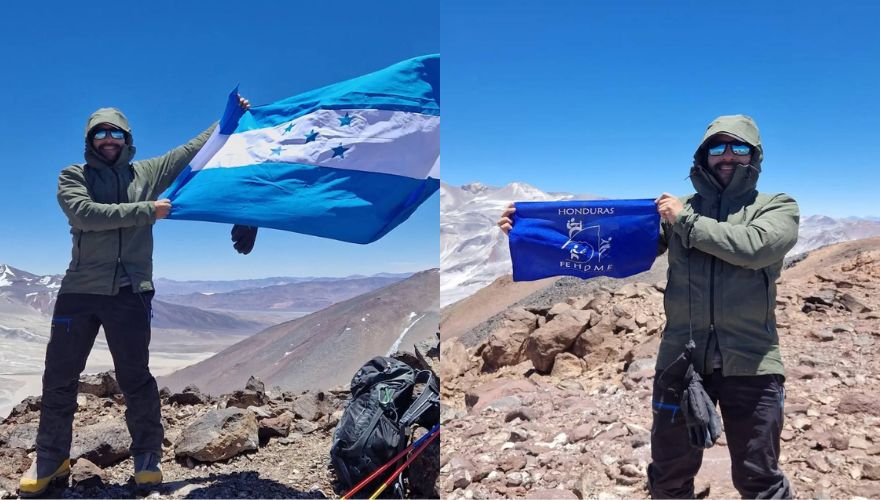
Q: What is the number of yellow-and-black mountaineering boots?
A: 2